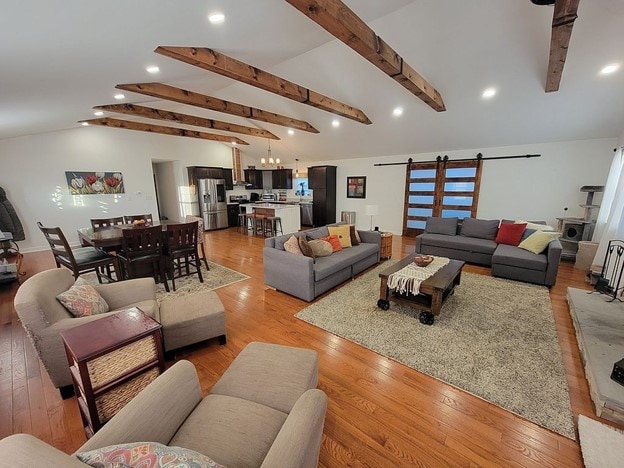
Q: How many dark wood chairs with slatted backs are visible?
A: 5